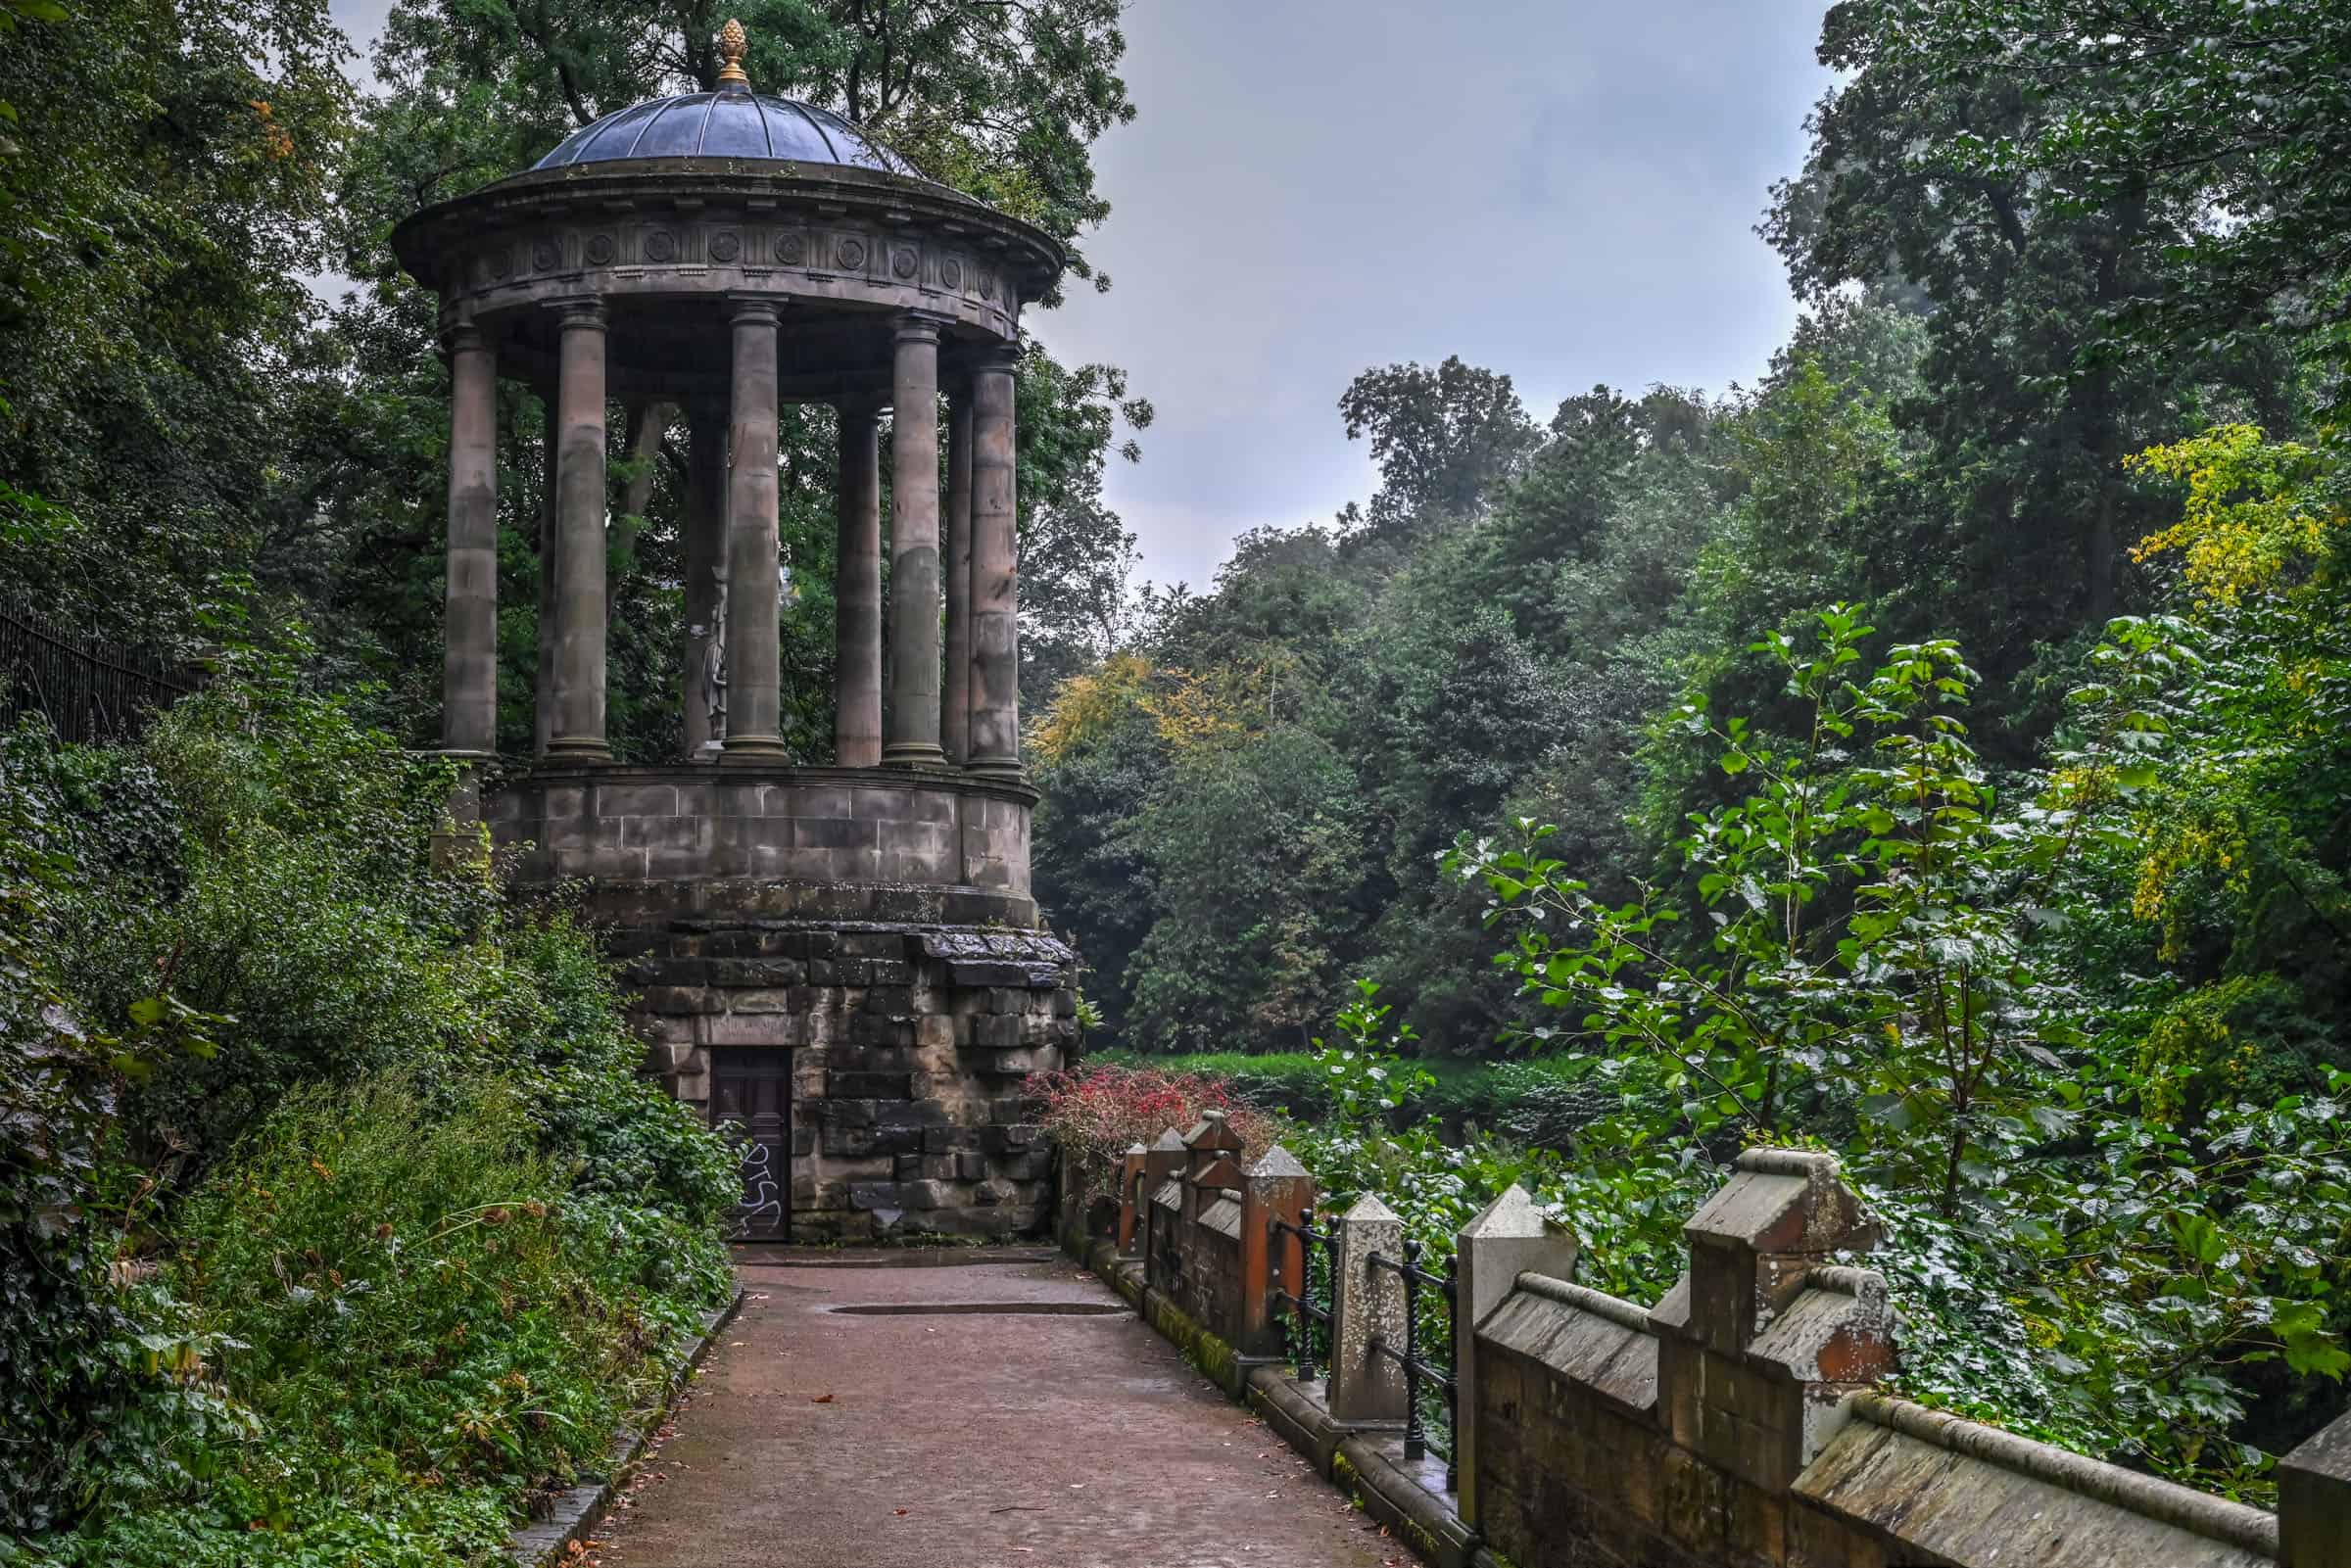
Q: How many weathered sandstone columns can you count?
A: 9